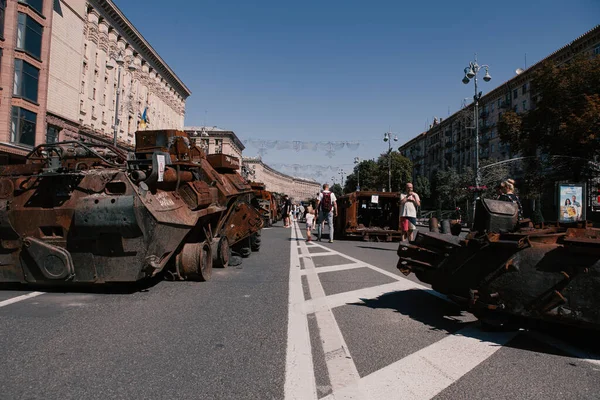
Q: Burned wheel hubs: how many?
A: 2